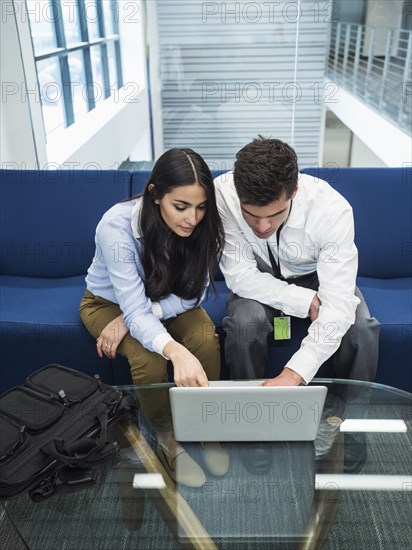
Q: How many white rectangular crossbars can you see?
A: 3